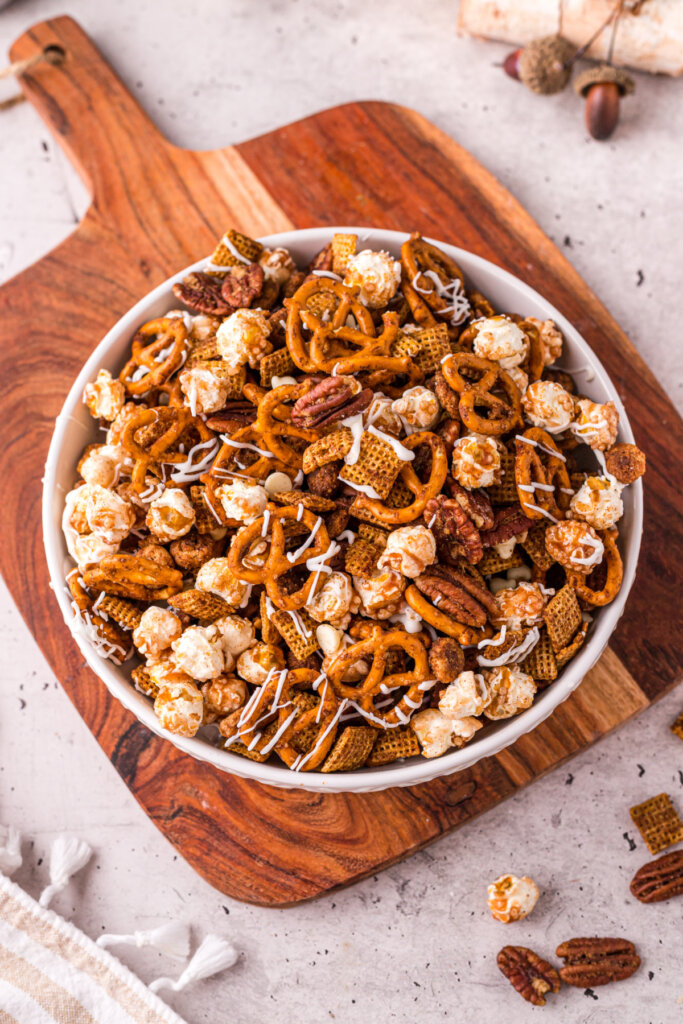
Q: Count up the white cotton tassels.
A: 4